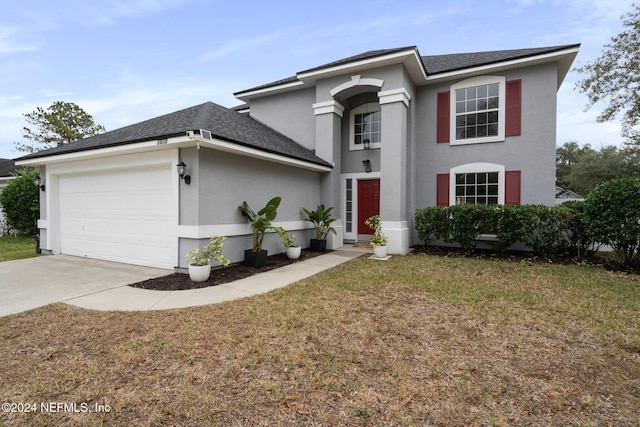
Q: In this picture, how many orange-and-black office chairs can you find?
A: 0